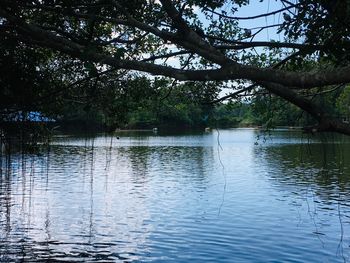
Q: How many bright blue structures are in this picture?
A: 1